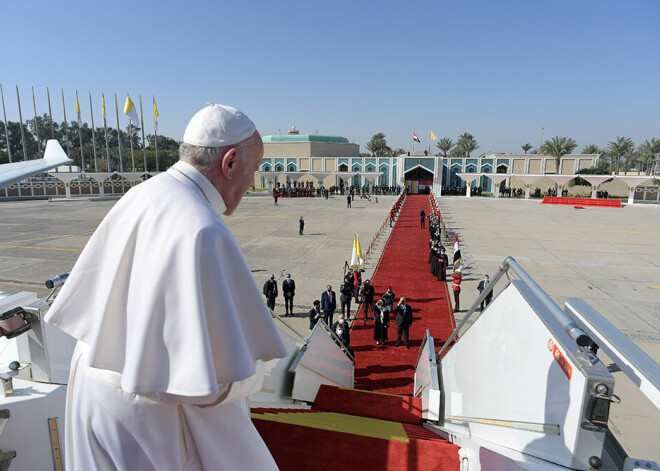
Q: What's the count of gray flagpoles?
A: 12